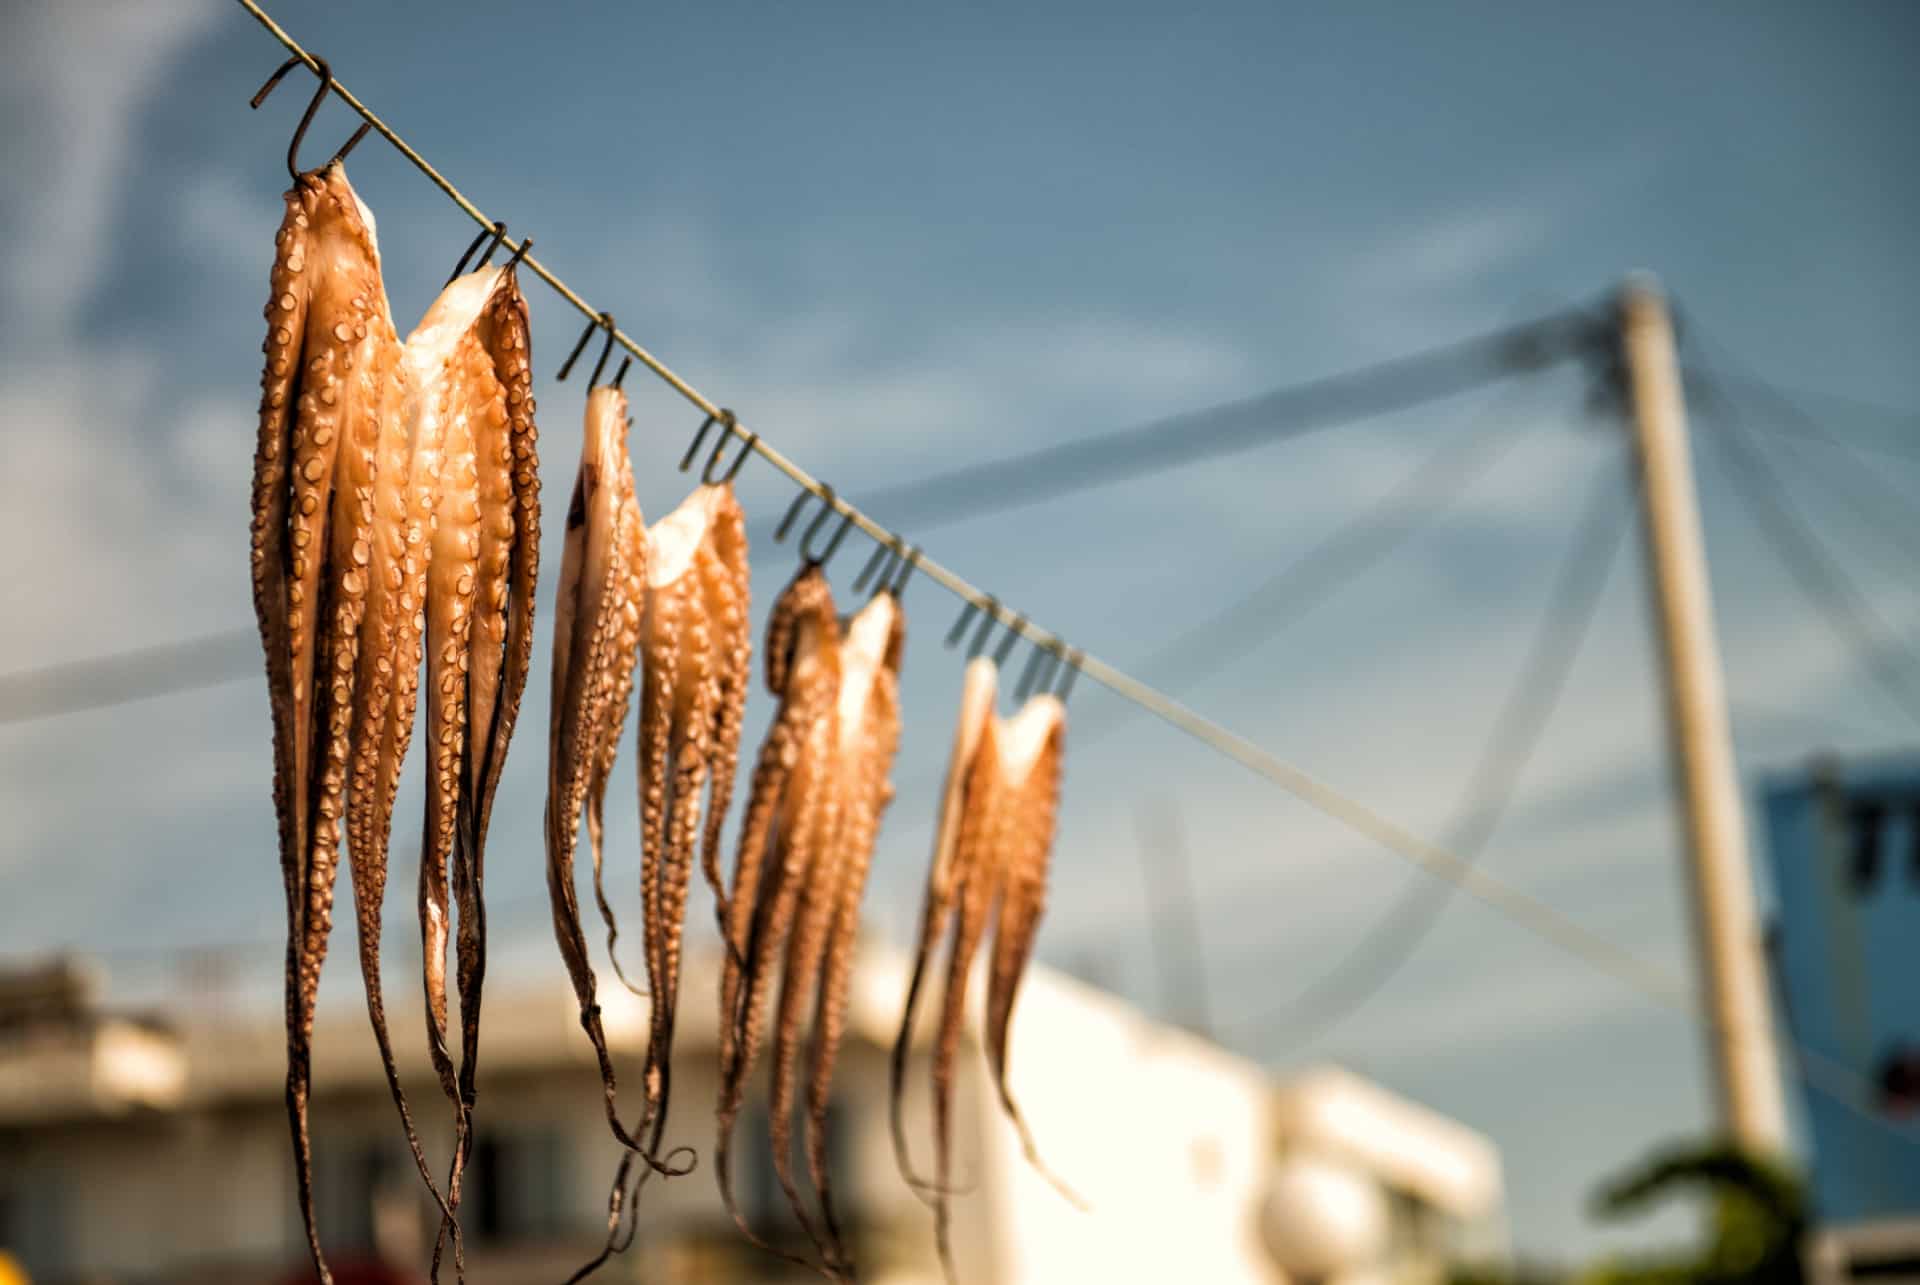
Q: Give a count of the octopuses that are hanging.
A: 4